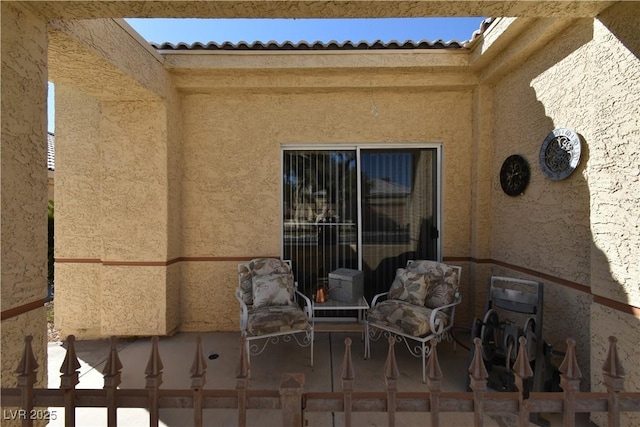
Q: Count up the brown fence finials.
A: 13